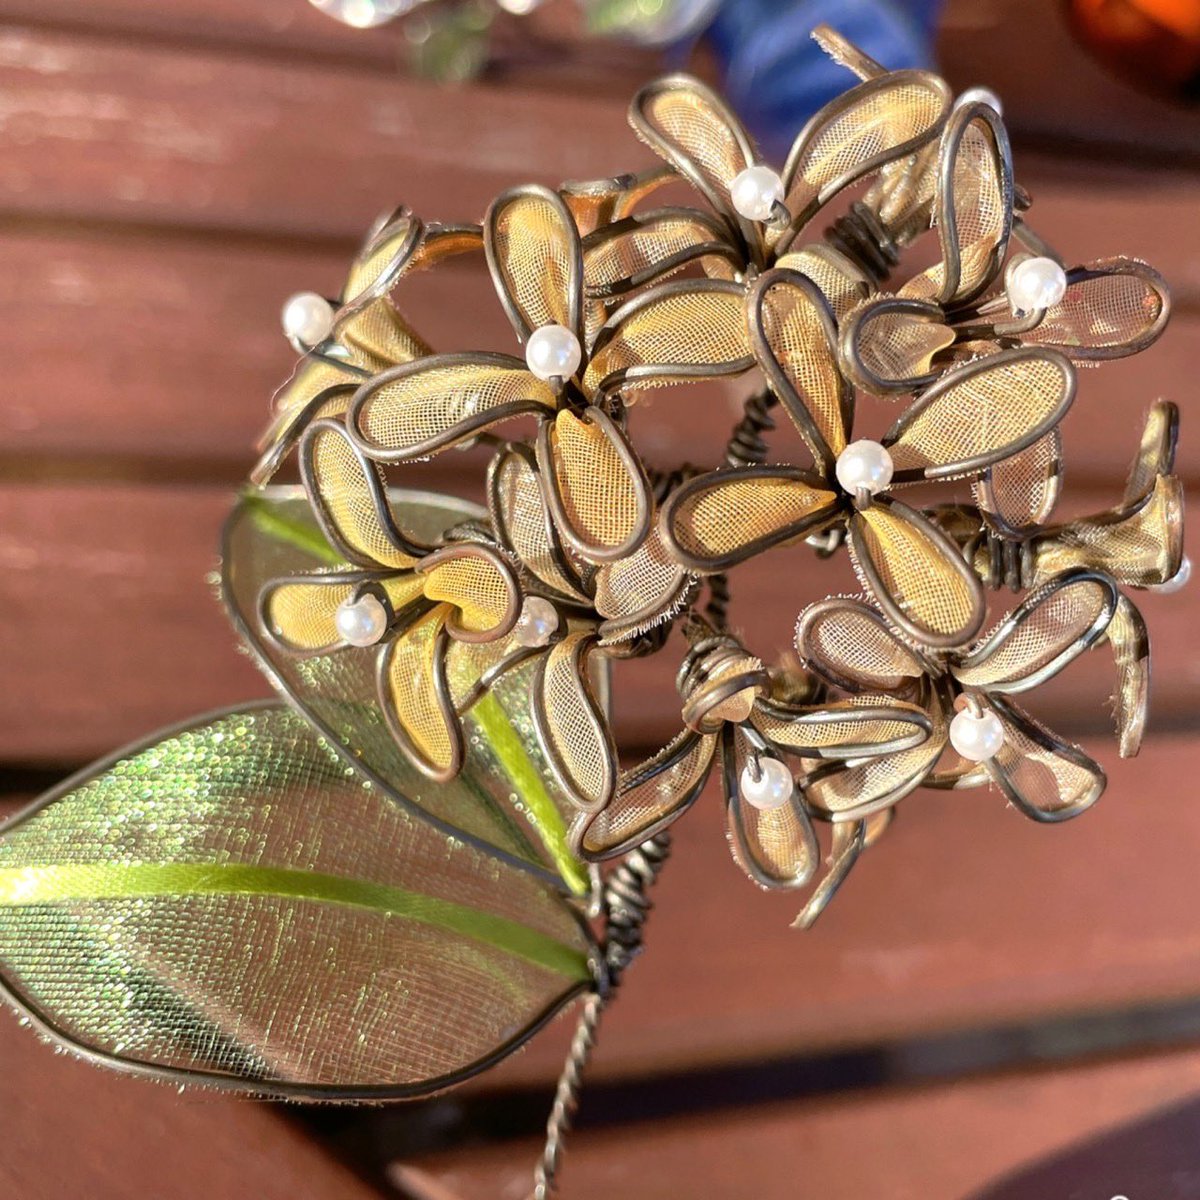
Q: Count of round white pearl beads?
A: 11